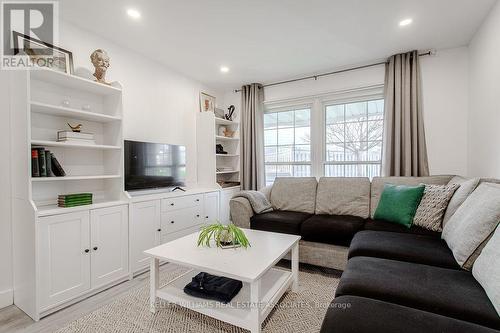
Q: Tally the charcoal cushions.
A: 6